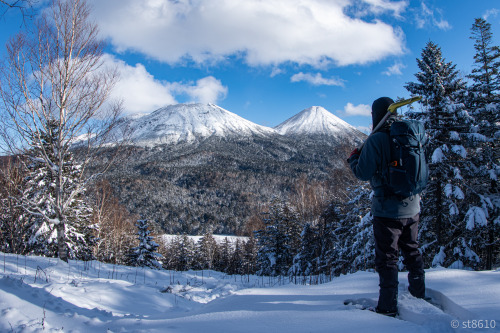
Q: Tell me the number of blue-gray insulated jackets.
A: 1